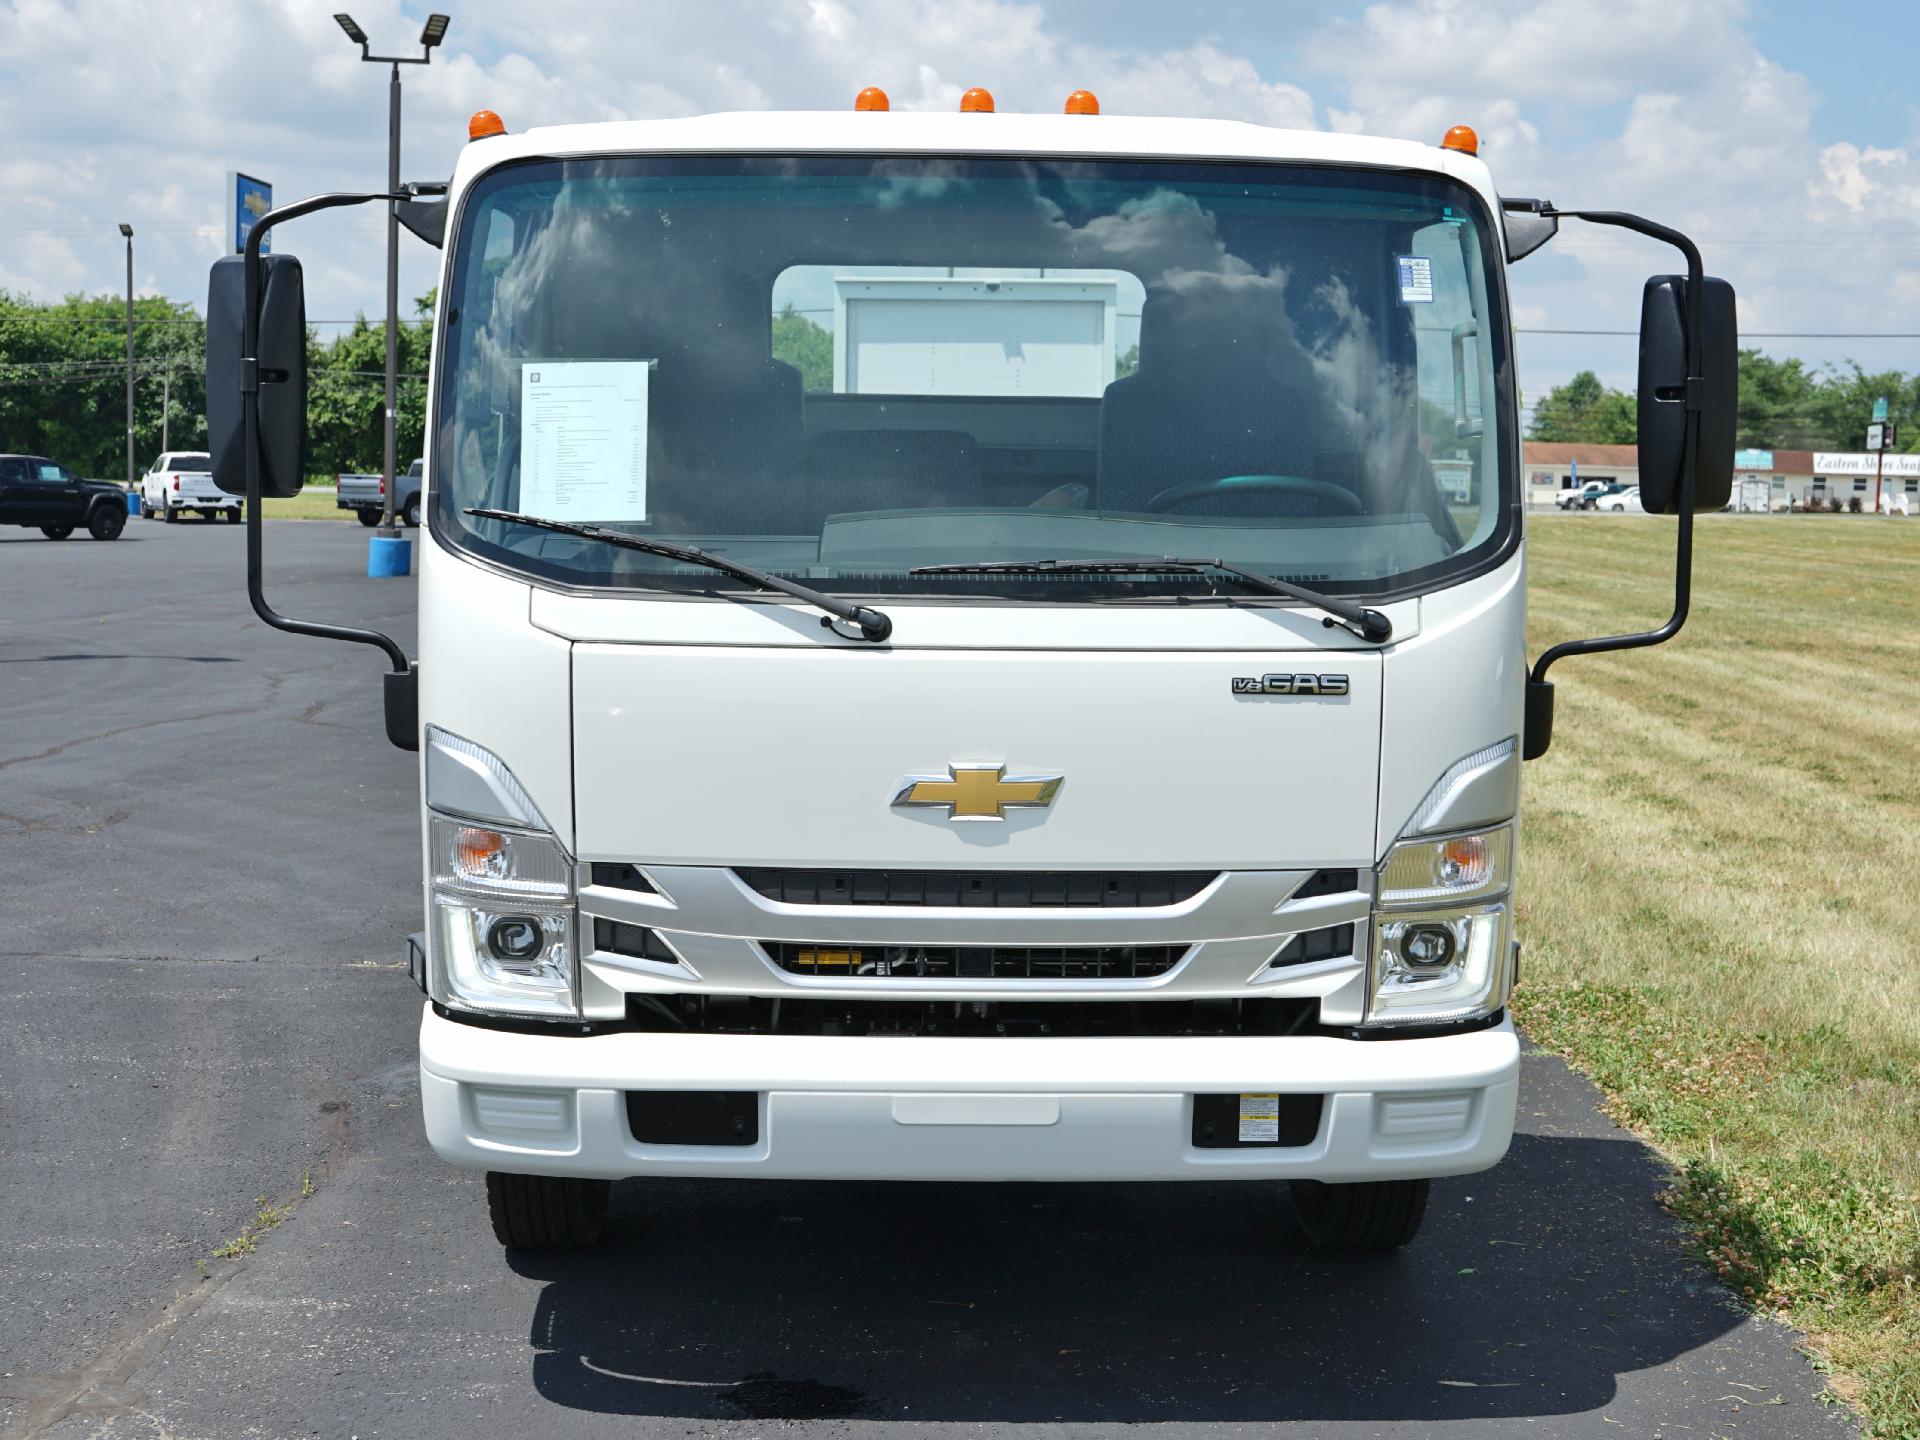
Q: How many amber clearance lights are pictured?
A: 5